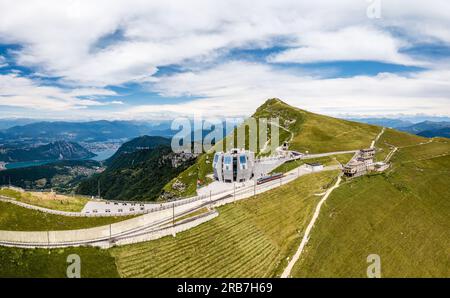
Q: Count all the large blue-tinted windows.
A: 3